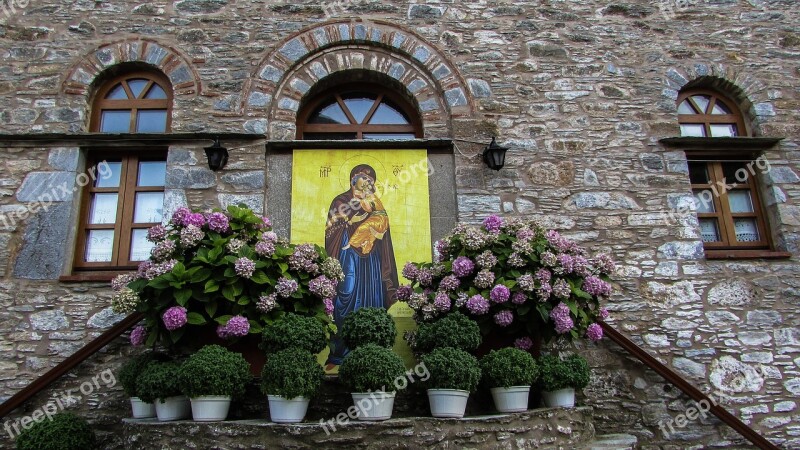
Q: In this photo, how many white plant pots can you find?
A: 8